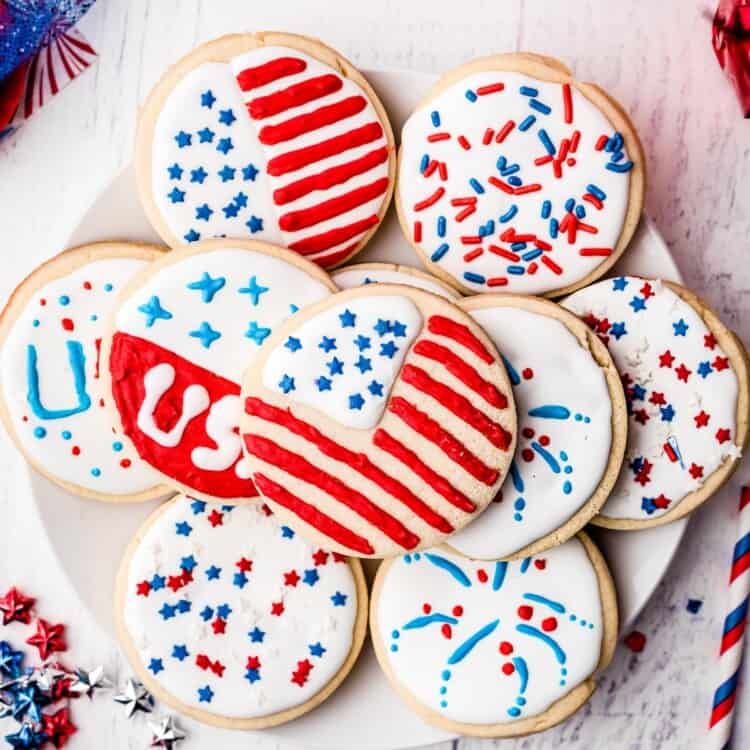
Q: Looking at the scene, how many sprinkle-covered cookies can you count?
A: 3